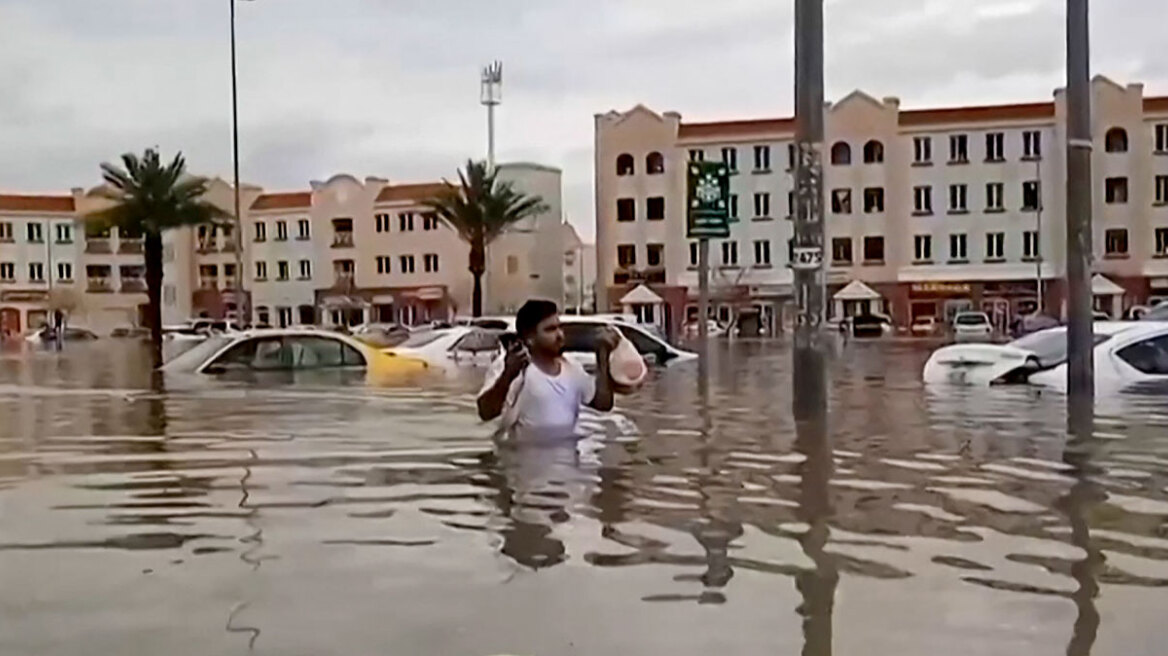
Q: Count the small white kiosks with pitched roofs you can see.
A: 3